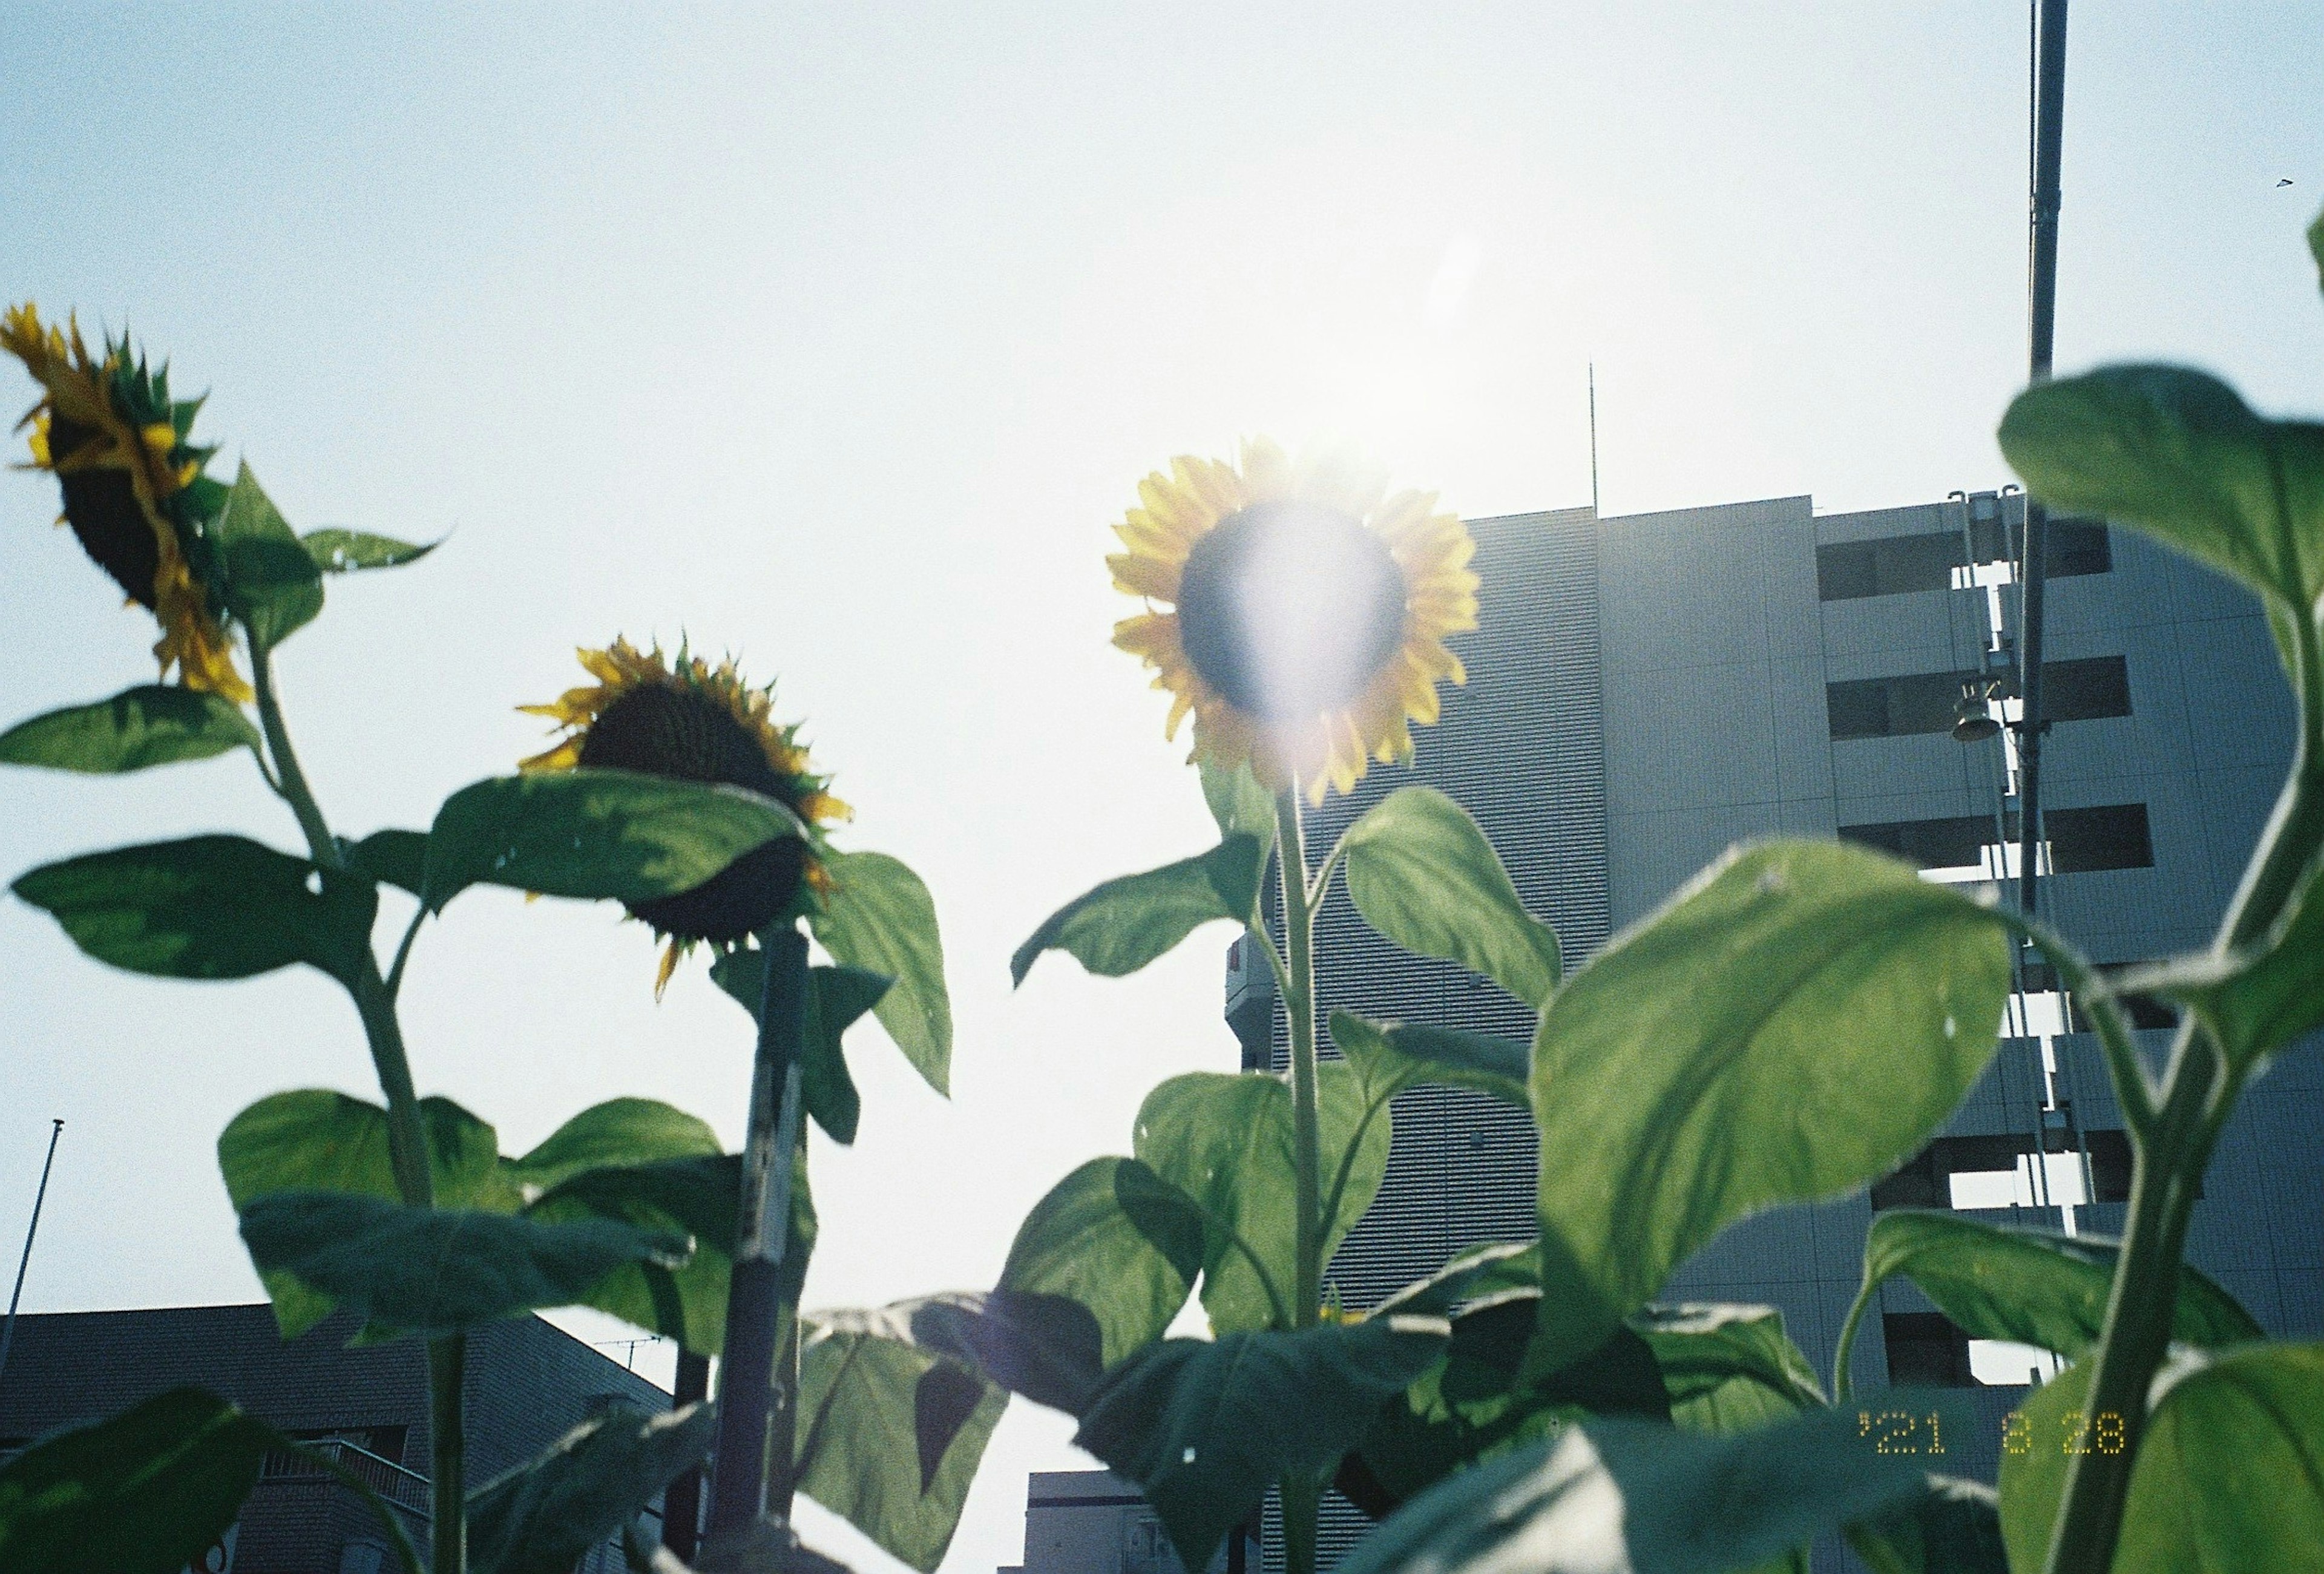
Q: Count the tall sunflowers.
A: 3